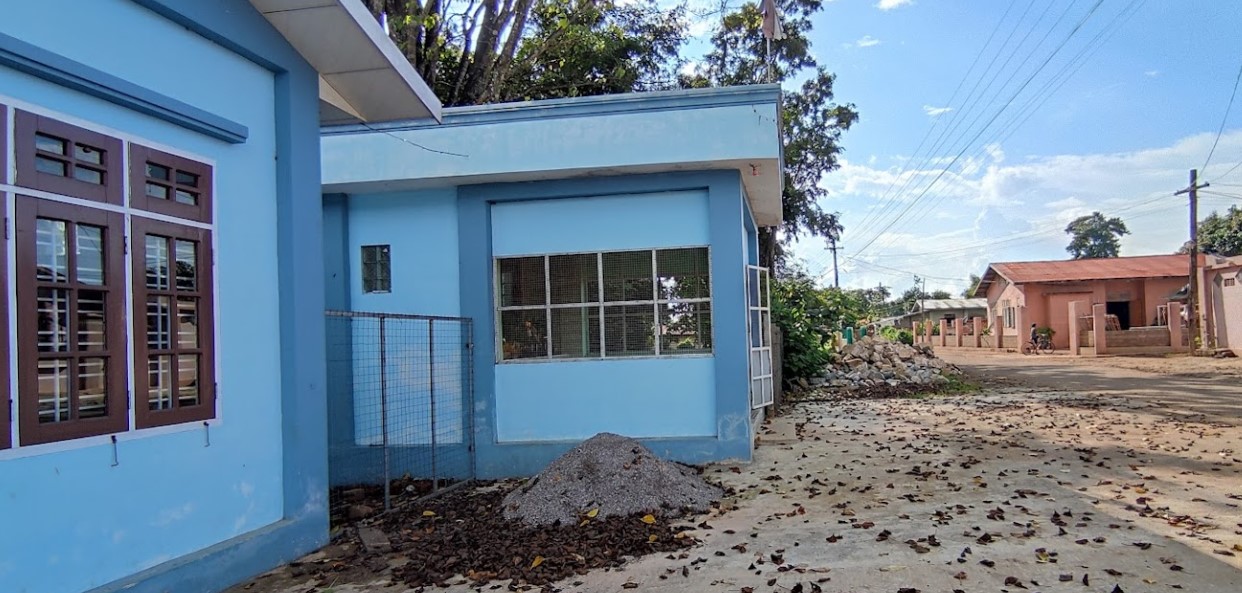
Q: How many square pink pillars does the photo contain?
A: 10